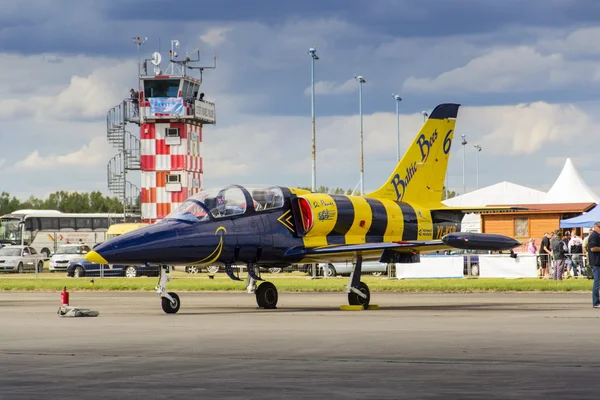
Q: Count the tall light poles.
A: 6